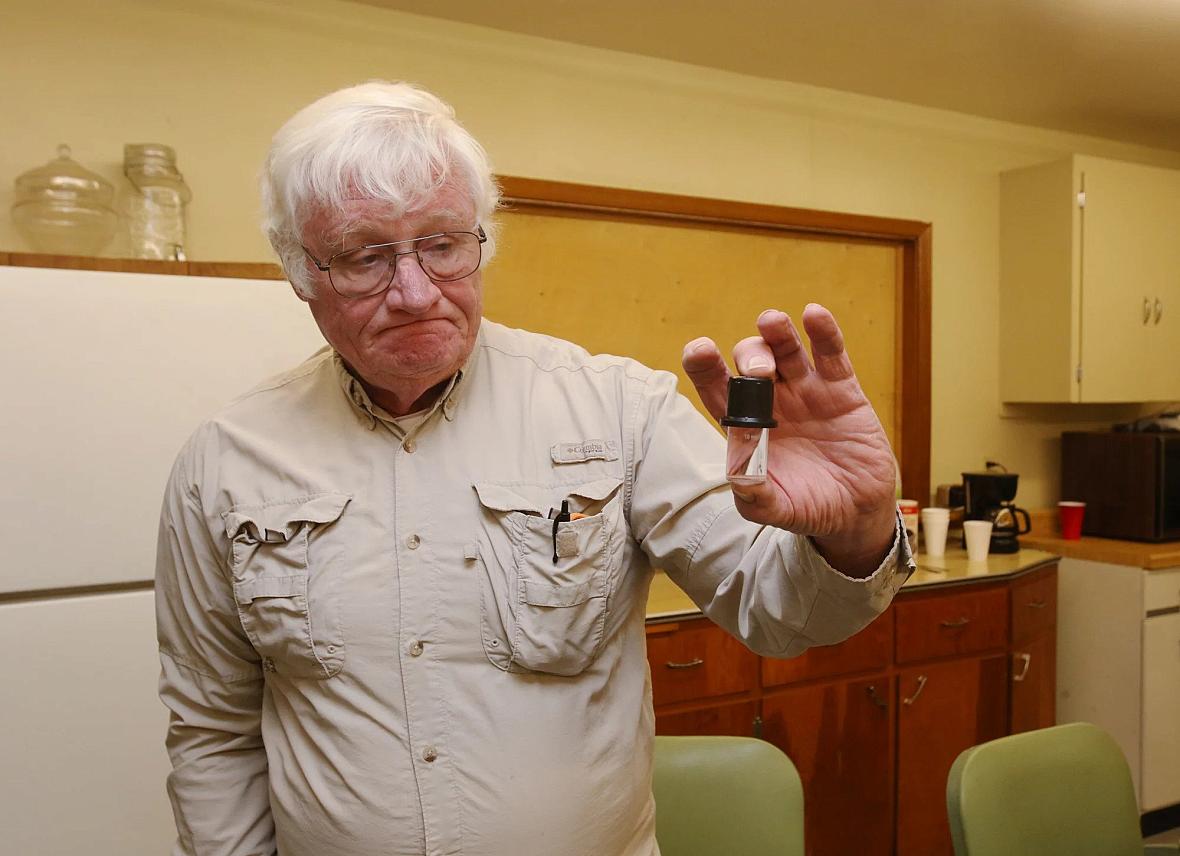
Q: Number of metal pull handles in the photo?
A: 8